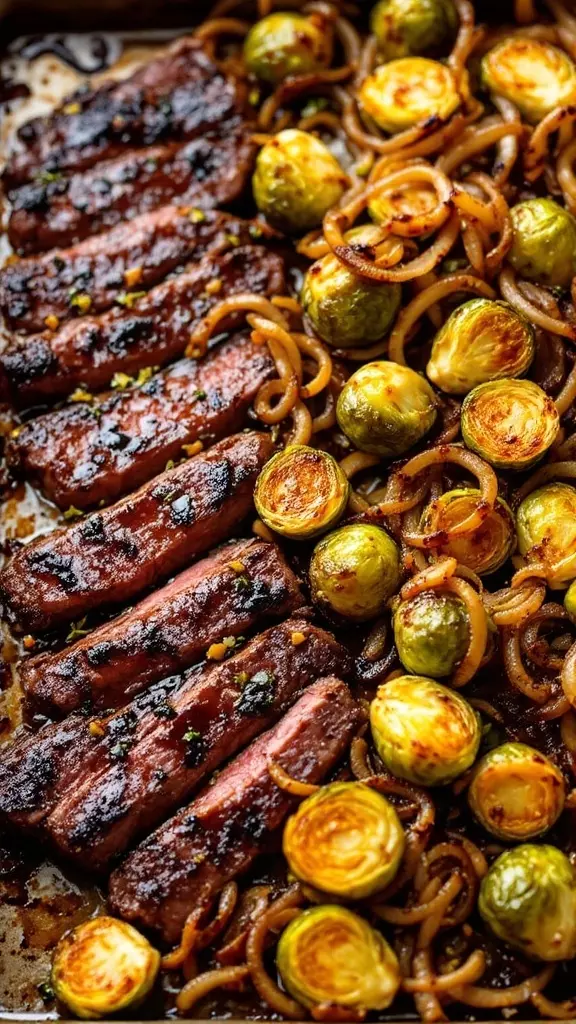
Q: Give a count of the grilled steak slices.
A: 9